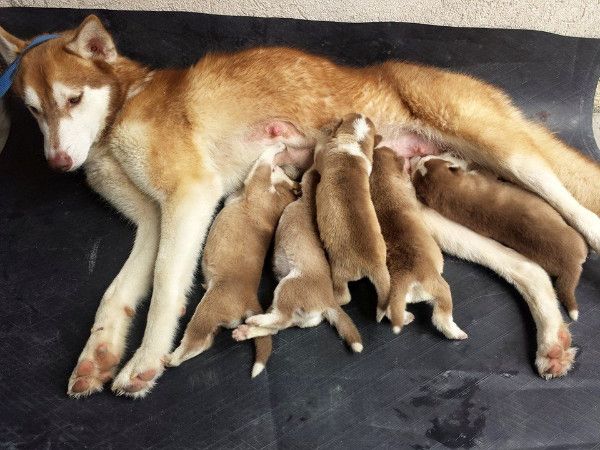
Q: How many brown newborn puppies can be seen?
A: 5